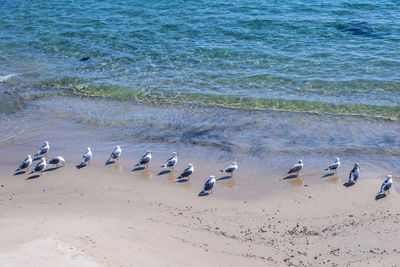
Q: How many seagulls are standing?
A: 15